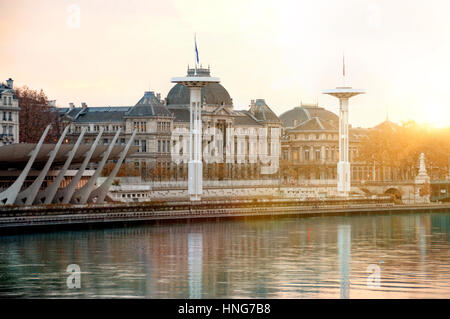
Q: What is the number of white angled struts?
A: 6